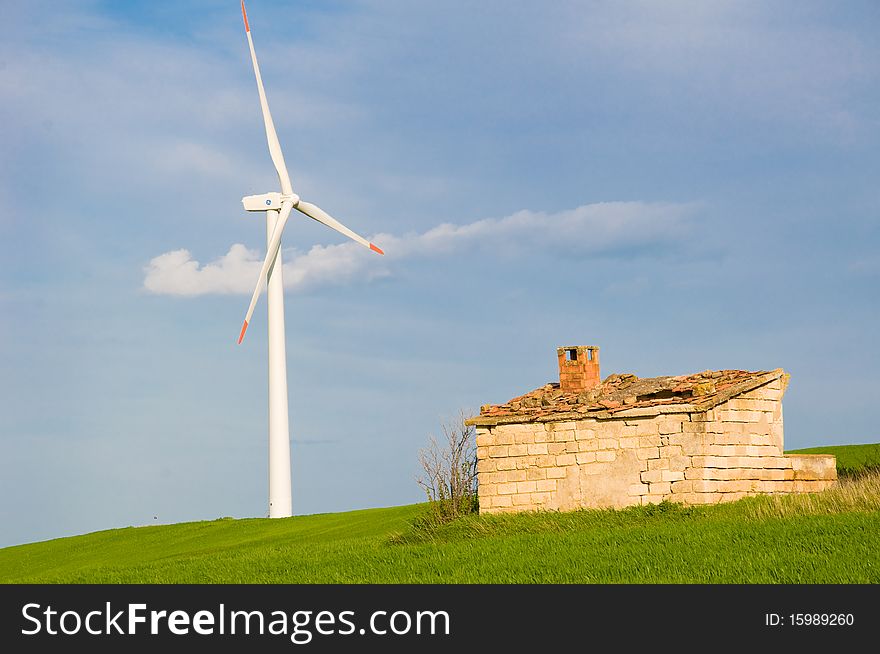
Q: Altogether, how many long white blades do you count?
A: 3